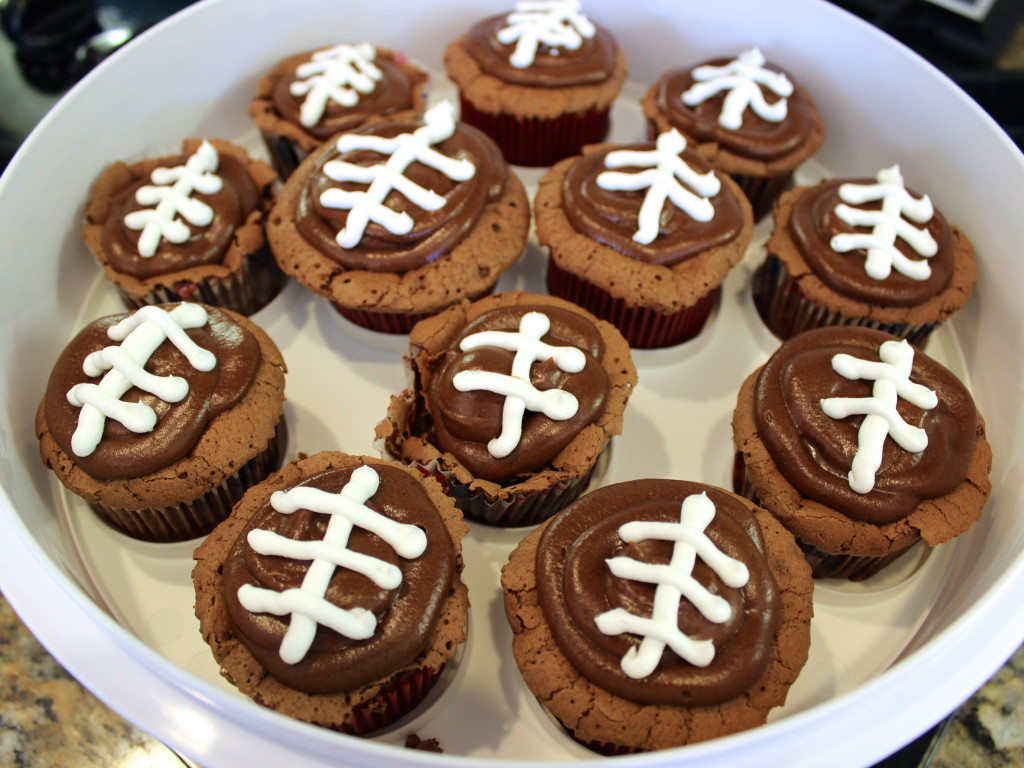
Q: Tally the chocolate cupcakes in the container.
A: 12